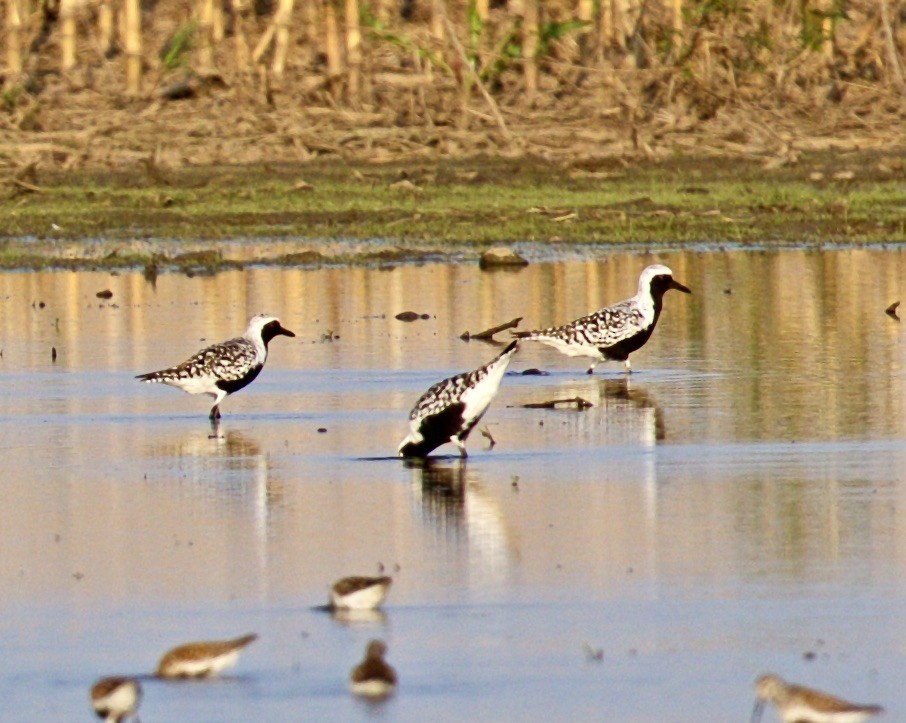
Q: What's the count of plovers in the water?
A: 3